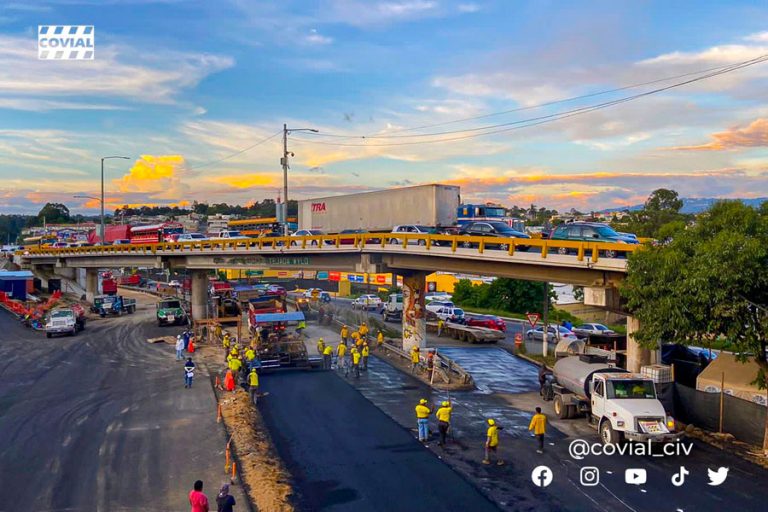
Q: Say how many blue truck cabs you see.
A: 2